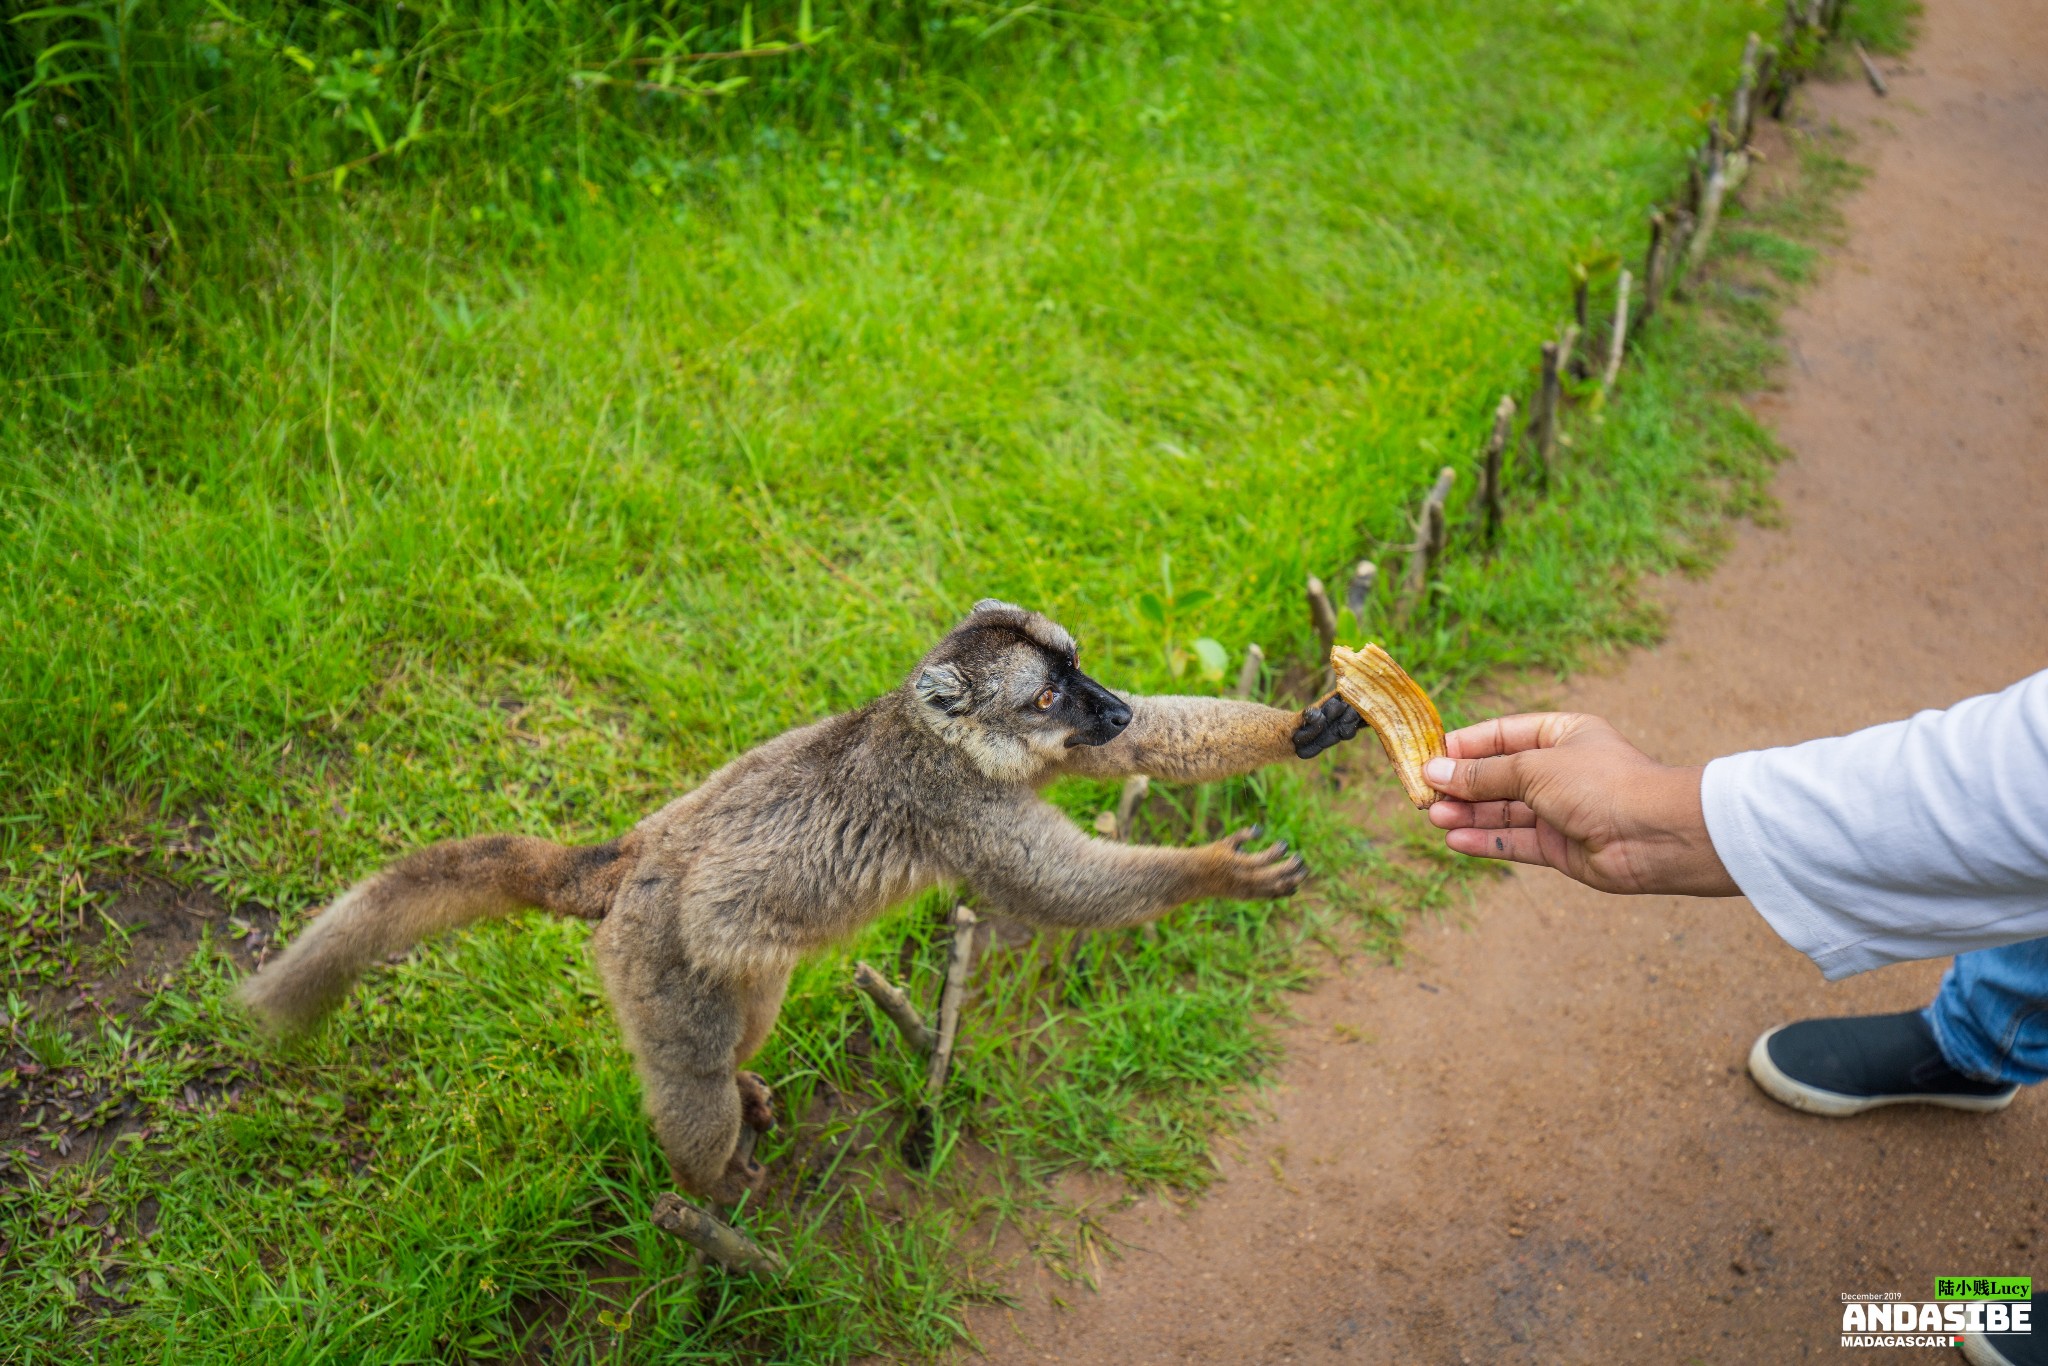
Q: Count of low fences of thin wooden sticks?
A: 1